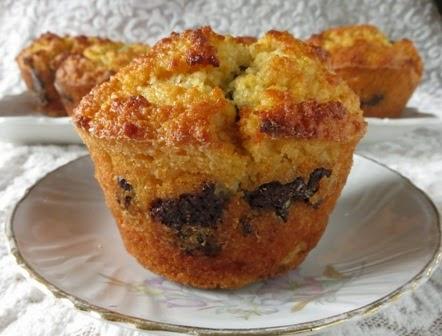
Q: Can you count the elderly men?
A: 0